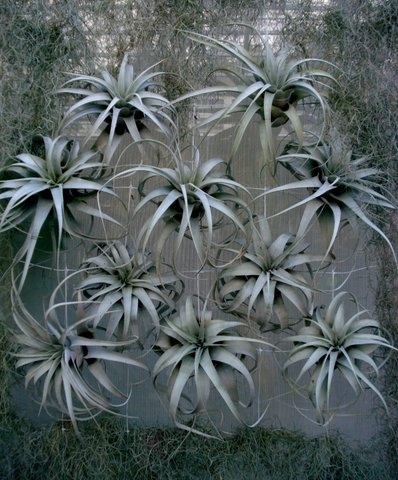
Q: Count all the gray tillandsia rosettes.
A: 10